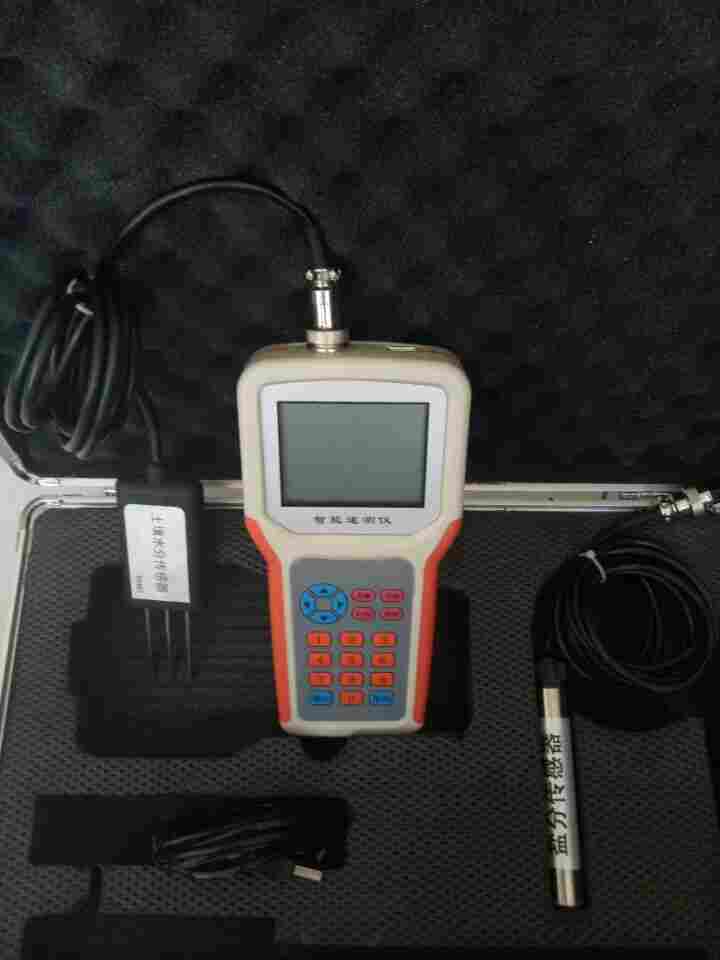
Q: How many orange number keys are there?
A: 10